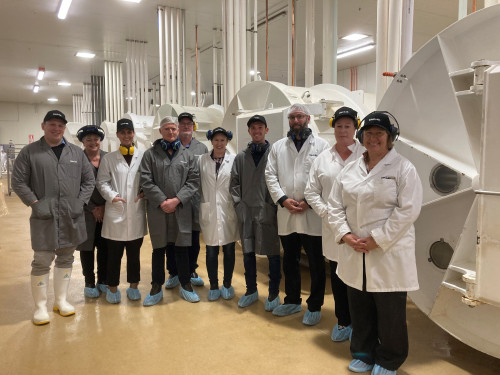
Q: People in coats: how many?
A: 10